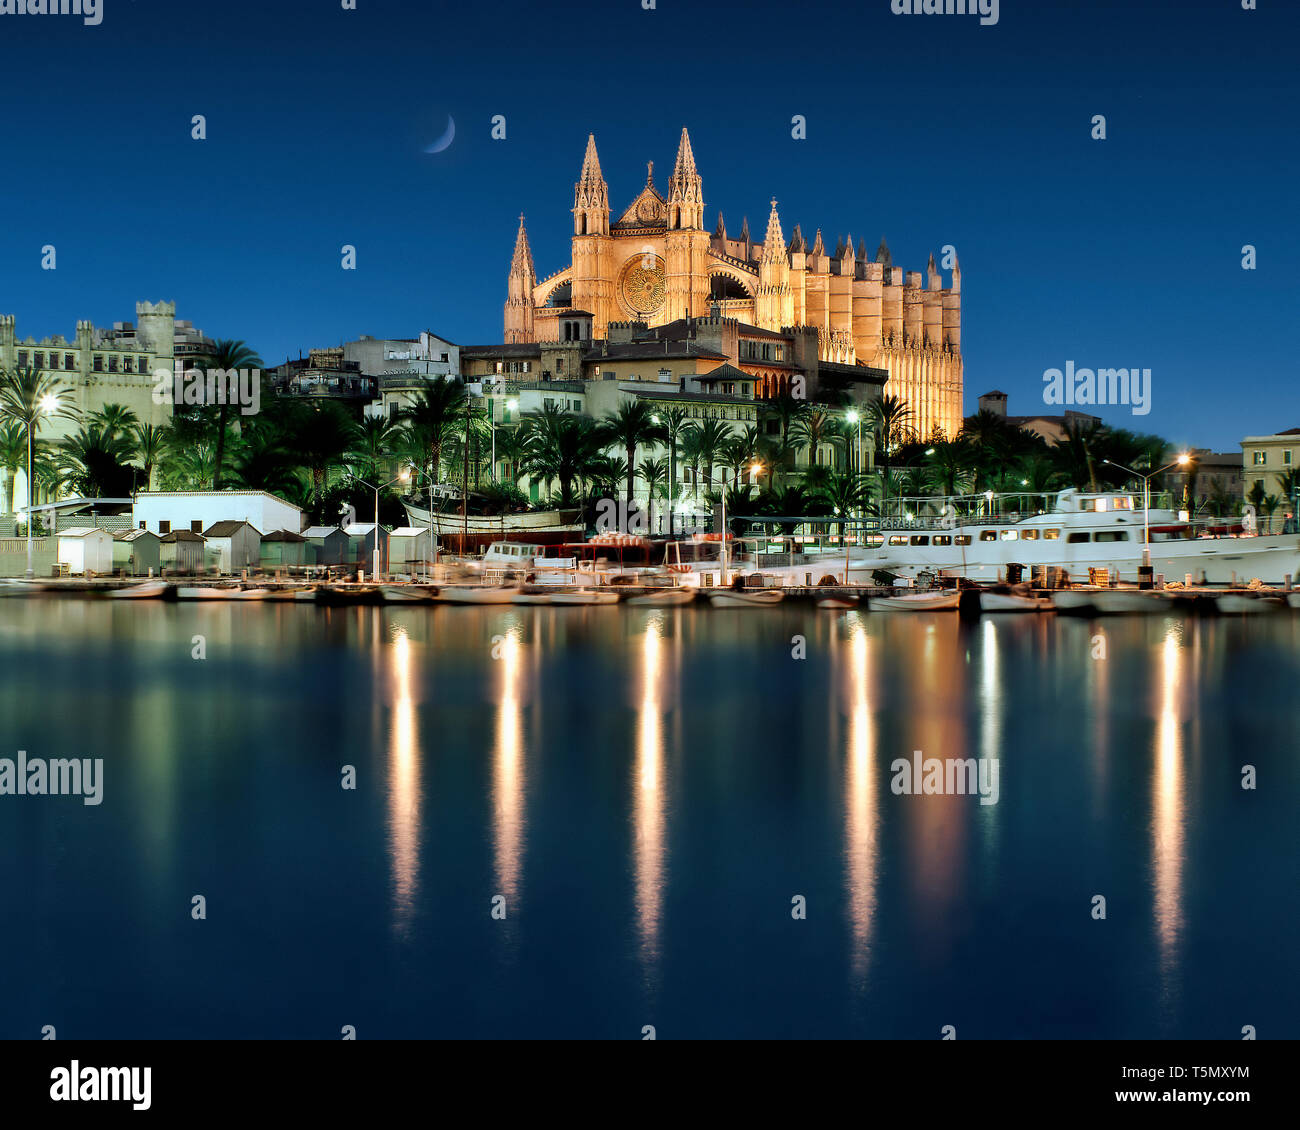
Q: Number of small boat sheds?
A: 8